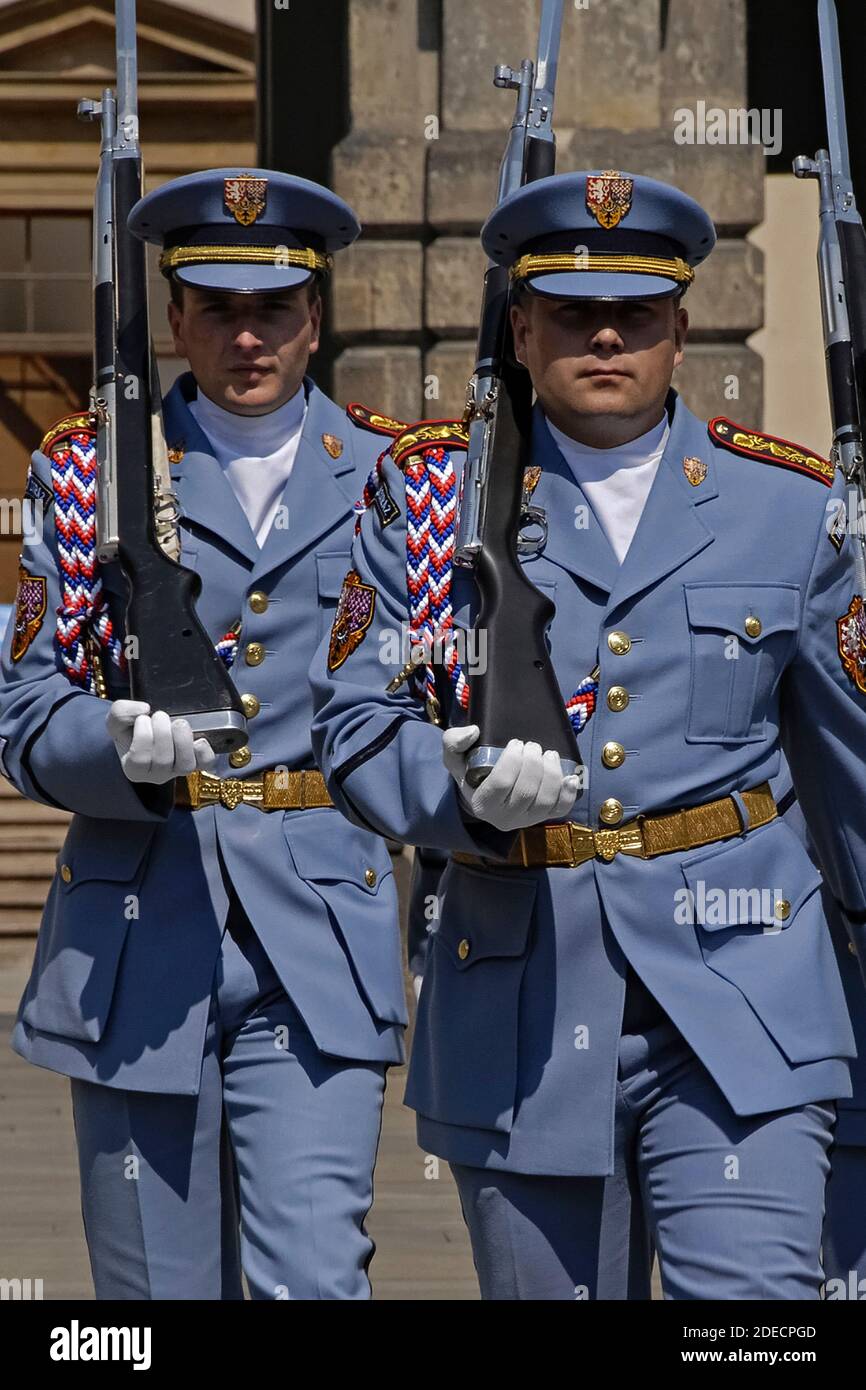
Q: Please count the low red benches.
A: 0